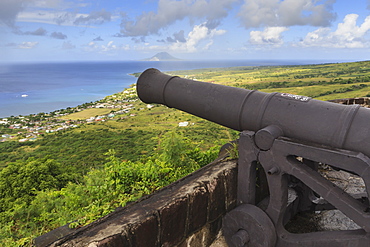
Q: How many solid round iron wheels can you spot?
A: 1